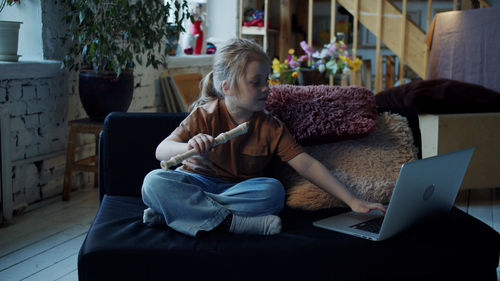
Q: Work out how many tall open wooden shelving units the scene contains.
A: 1